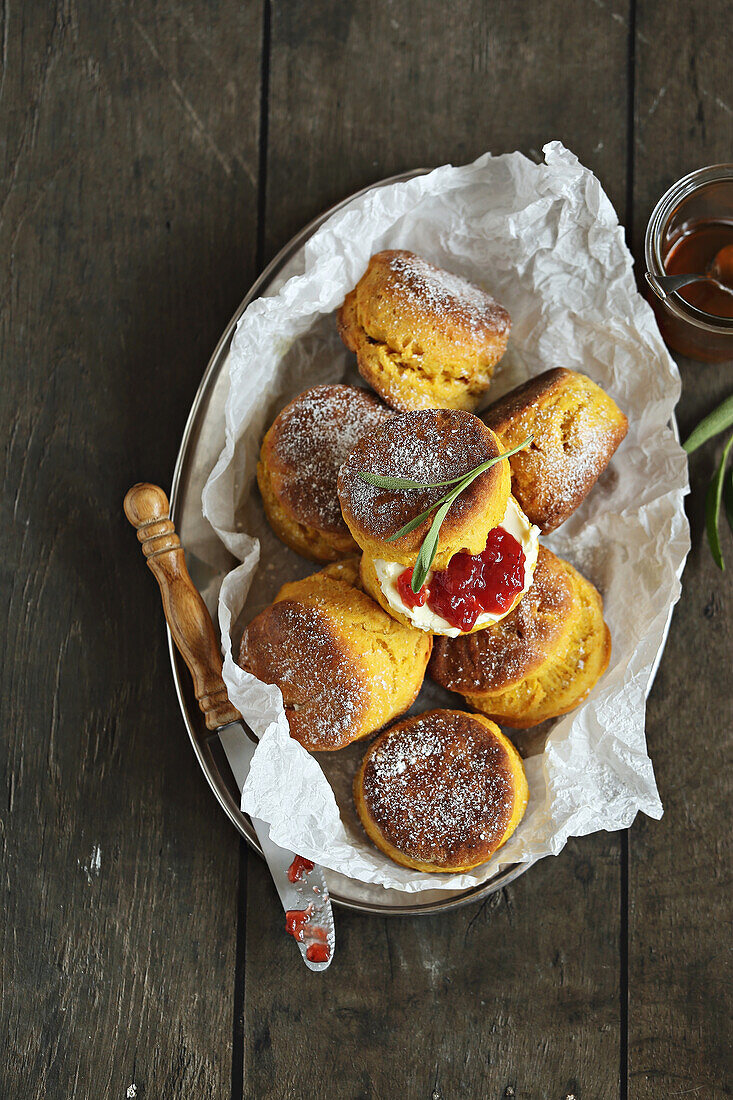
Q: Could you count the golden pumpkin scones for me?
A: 7